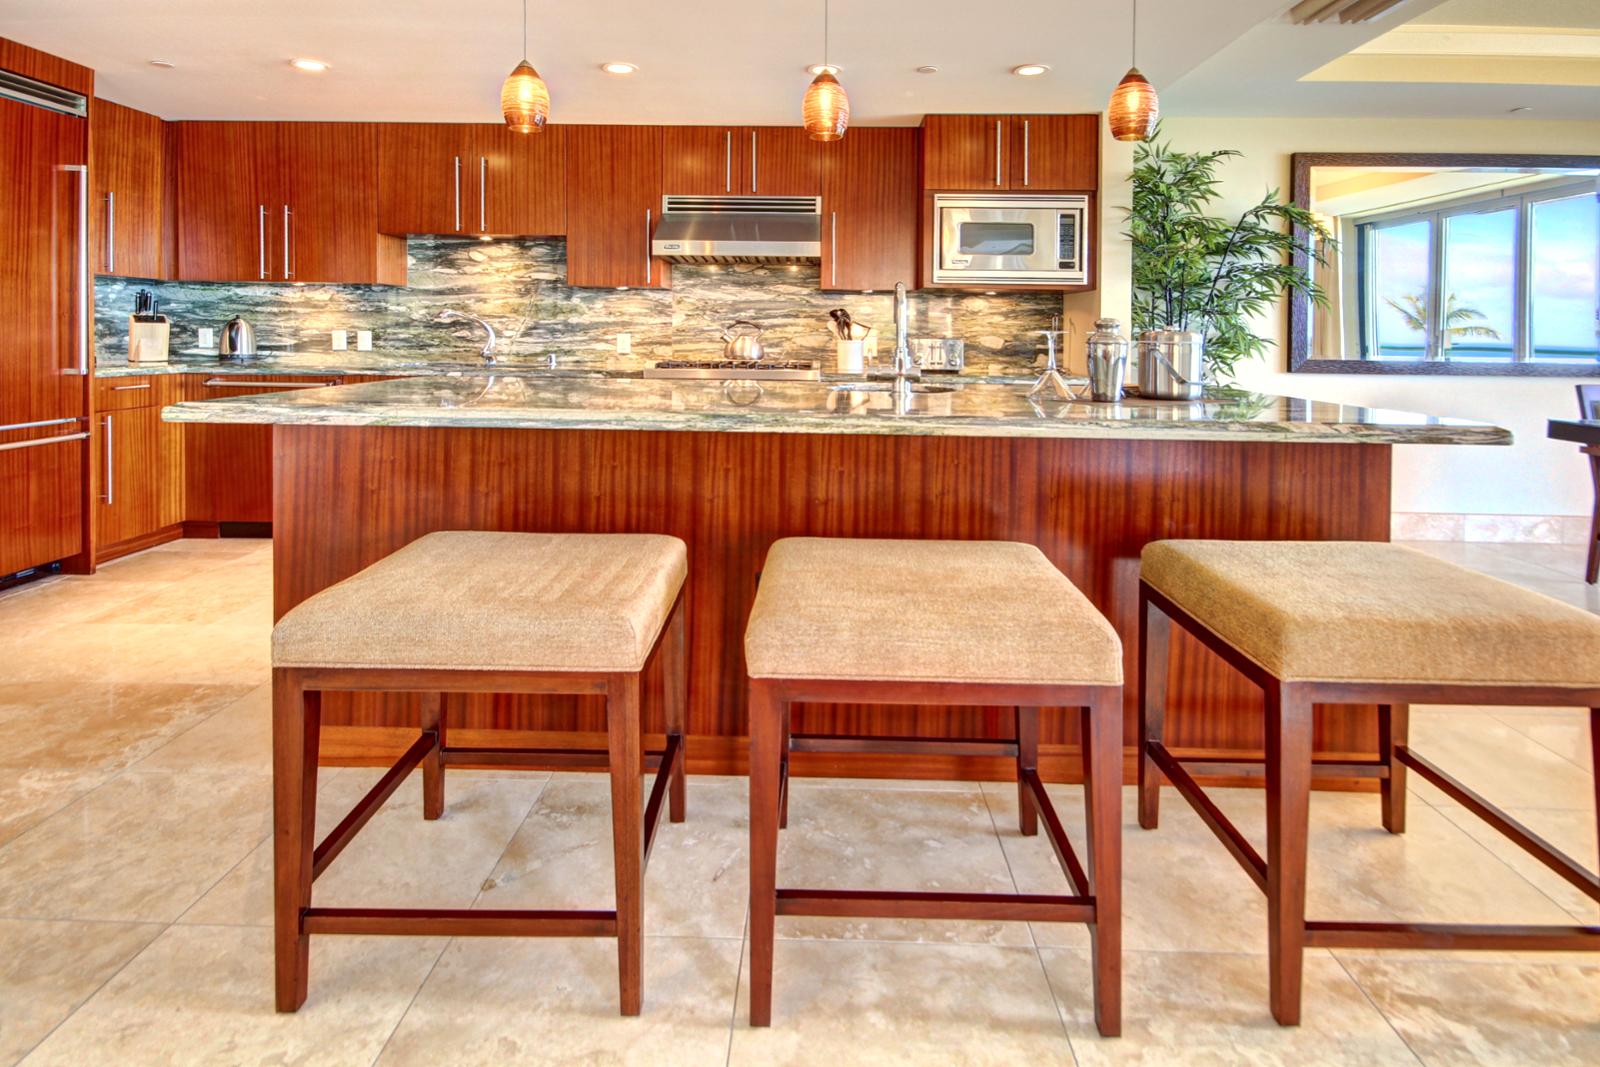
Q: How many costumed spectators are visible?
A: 0